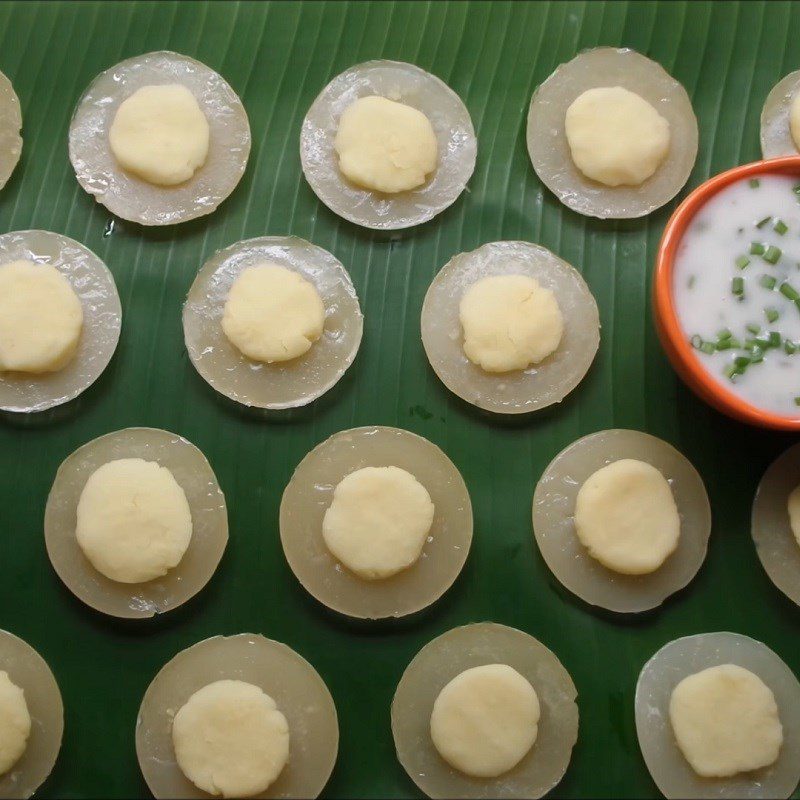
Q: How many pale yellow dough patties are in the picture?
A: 15